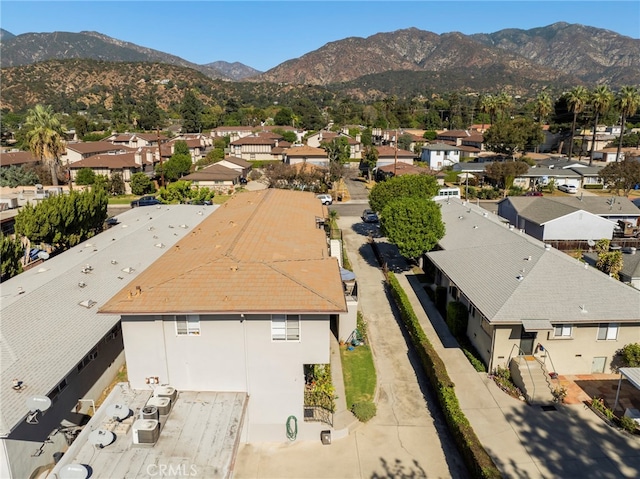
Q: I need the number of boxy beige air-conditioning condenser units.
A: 3